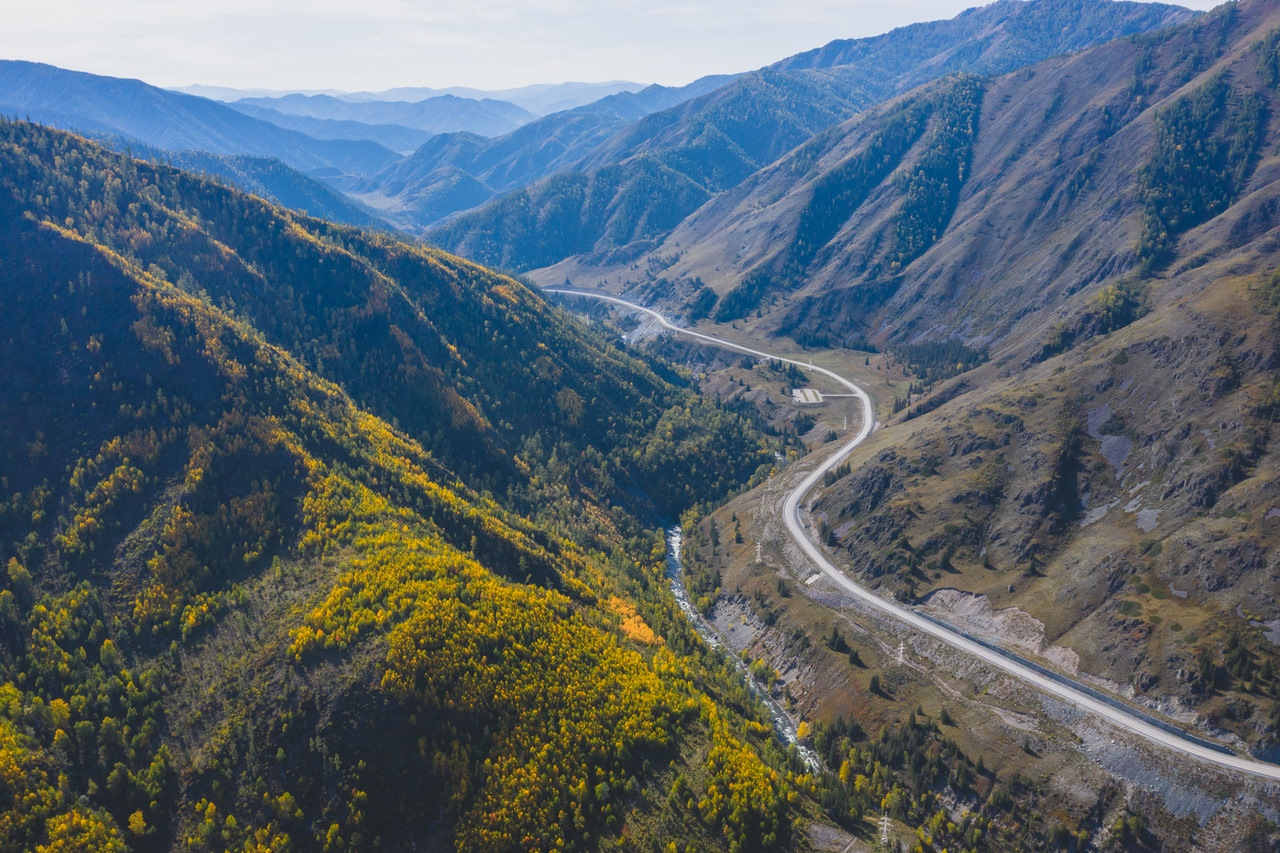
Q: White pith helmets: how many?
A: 0